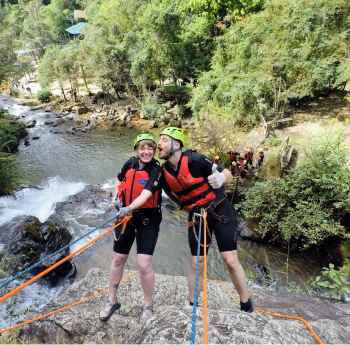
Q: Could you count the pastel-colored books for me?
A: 0